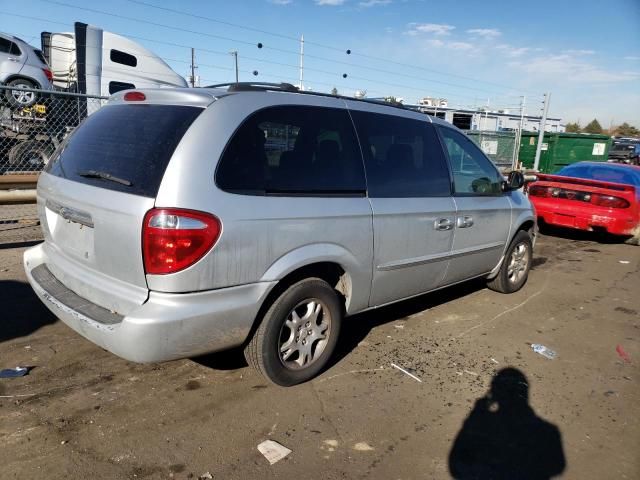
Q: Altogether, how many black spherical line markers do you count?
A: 4